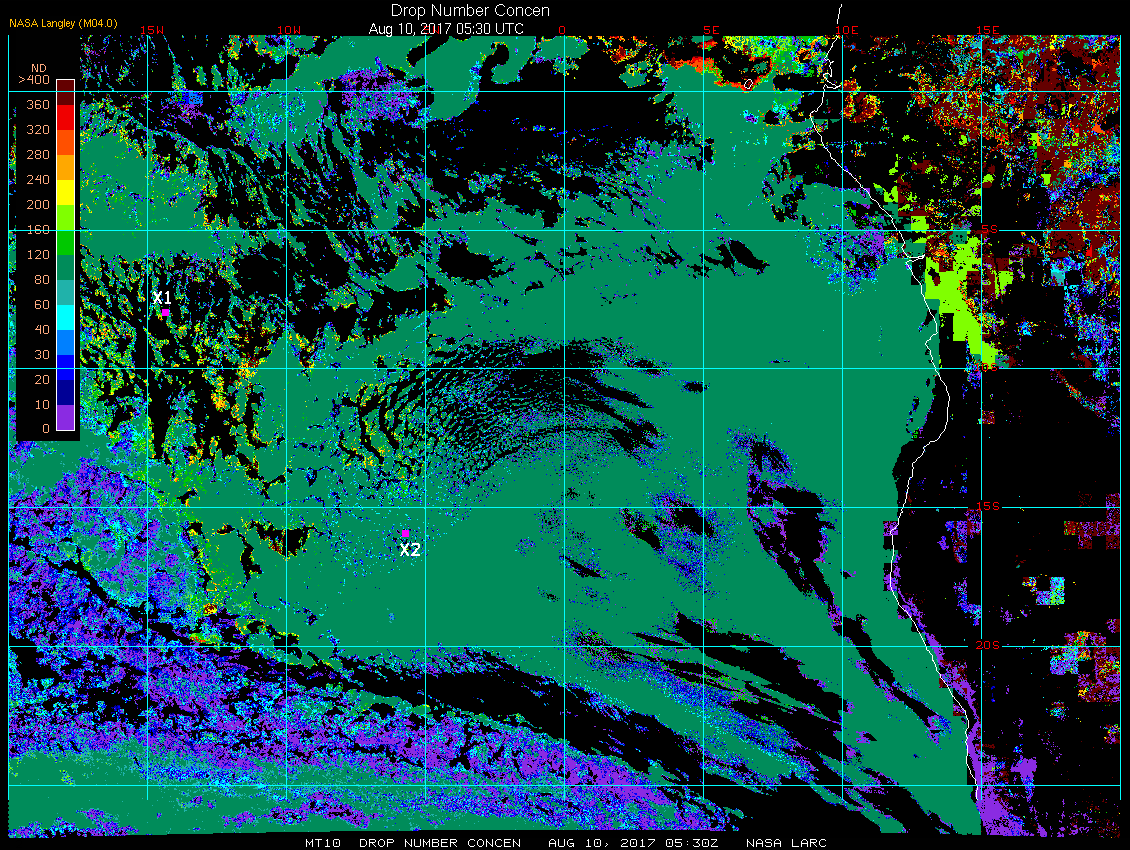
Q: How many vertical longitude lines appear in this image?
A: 9